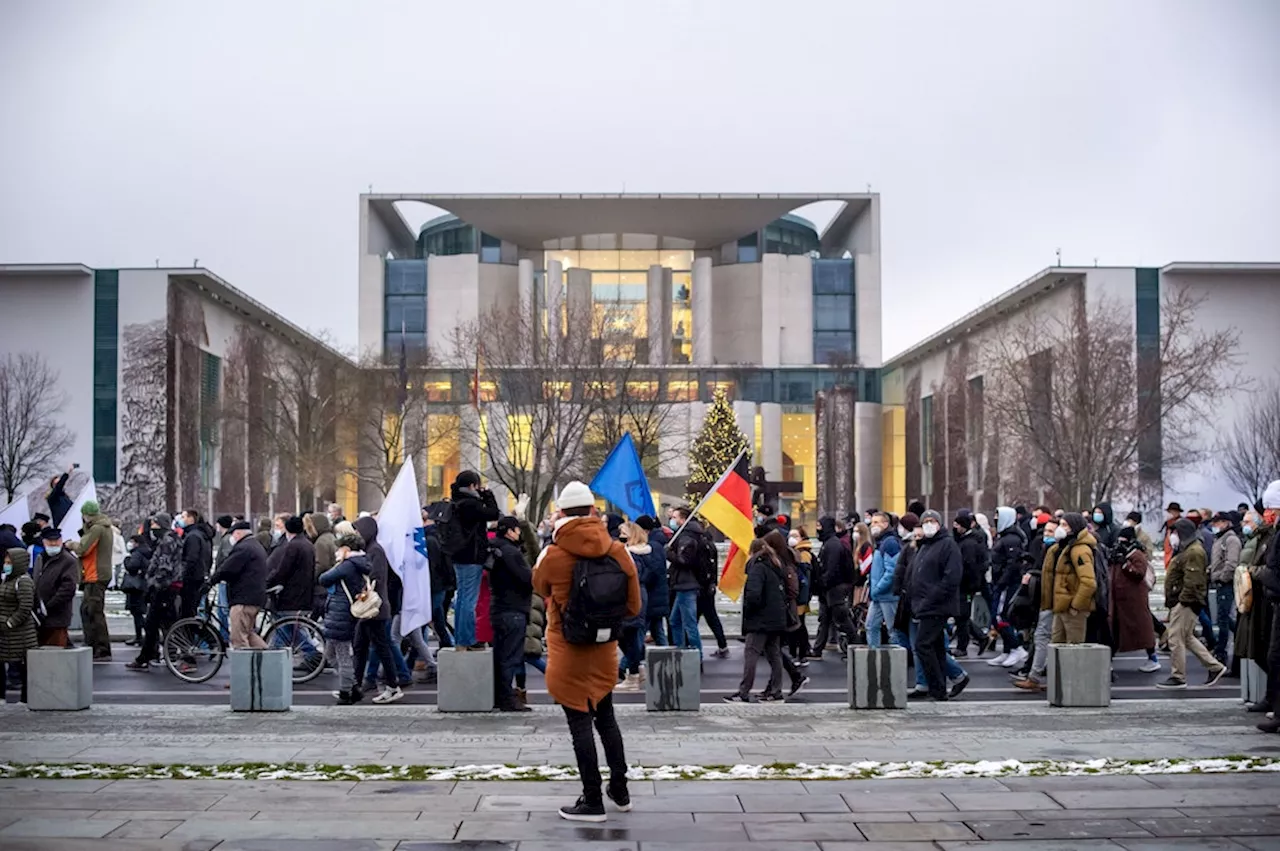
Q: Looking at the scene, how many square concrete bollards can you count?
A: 7